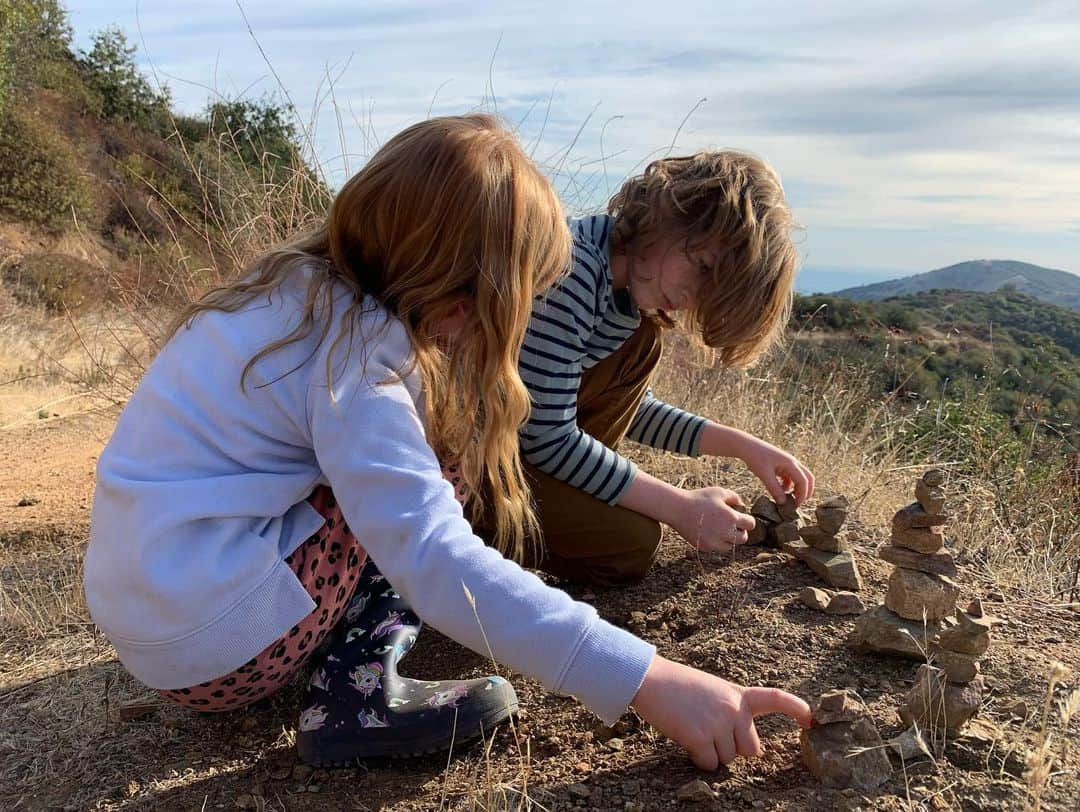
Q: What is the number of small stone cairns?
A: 5